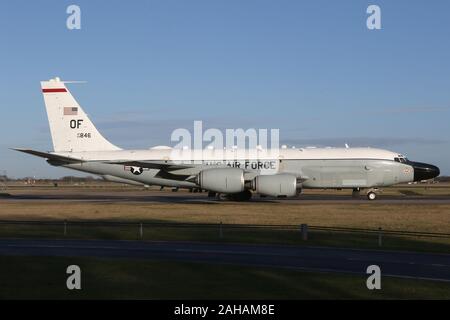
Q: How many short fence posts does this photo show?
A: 5